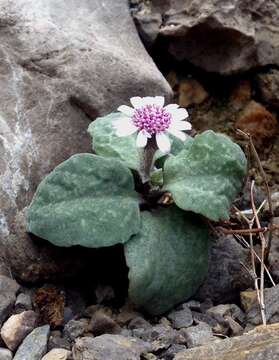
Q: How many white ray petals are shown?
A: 12